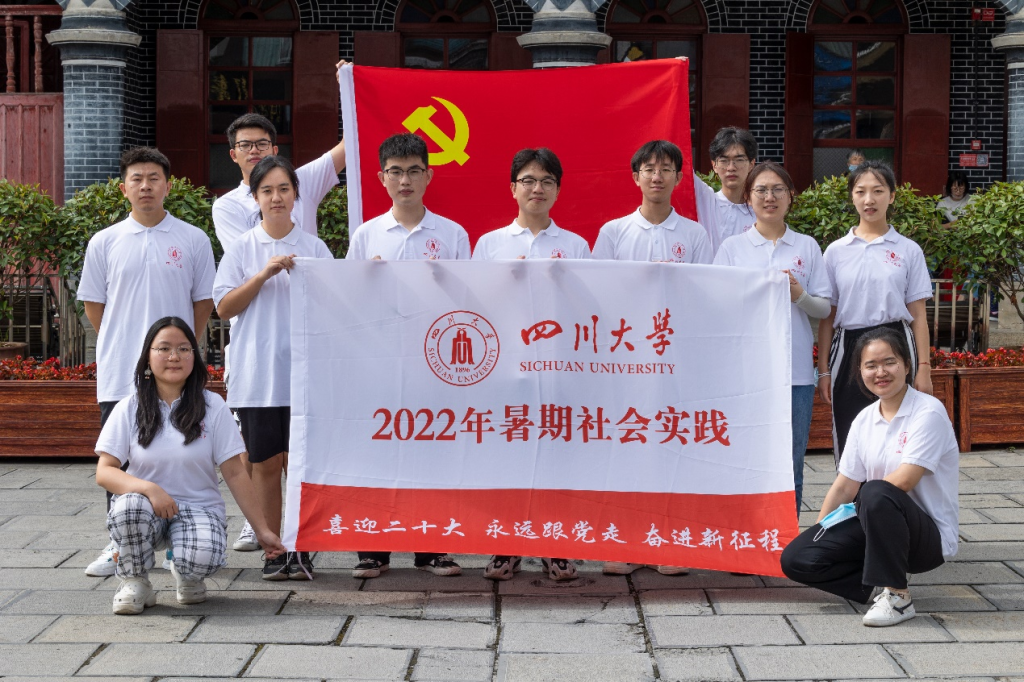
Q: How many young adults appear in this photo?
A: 11